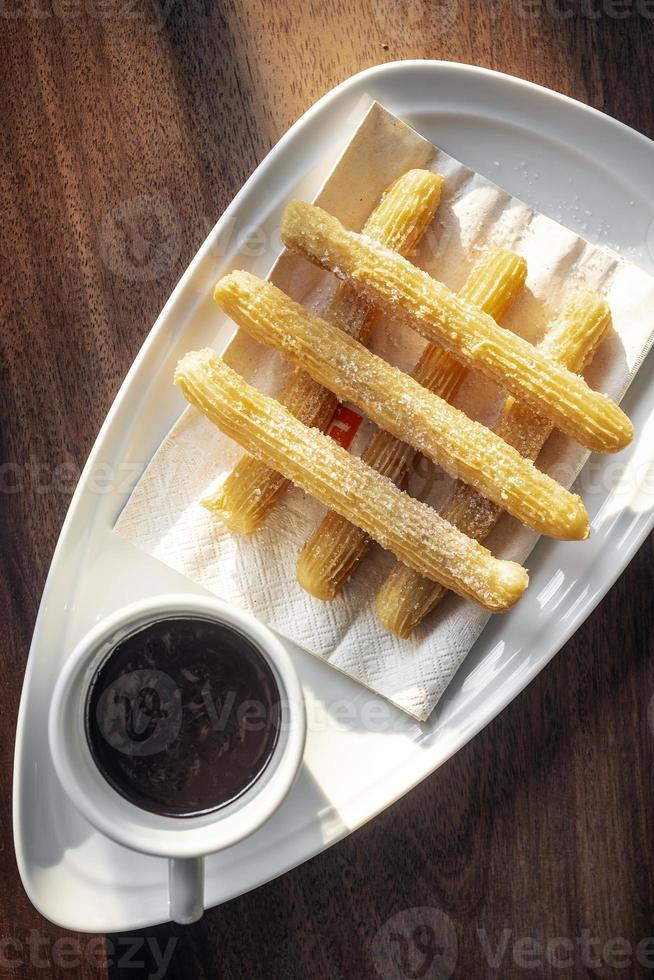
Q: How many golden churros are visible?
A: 6